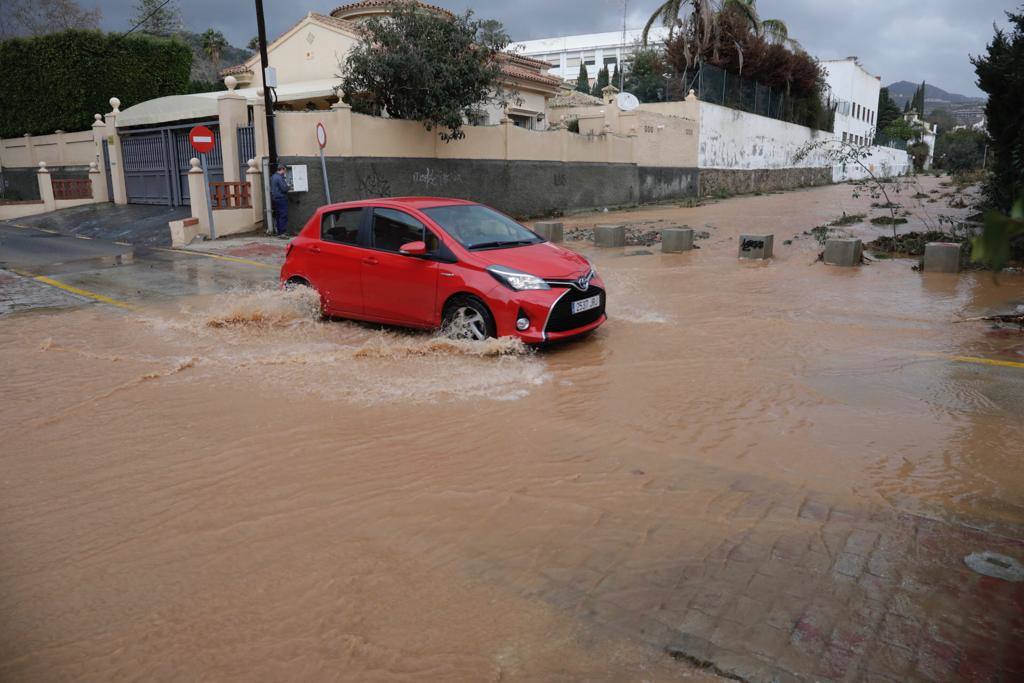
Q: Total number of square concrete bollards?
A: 6